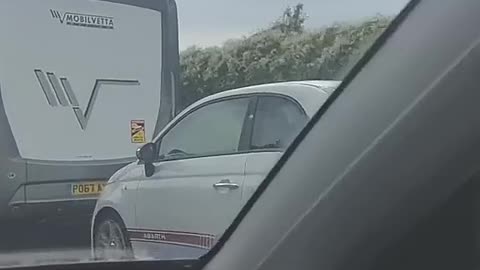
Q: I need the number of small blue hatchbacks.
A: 0